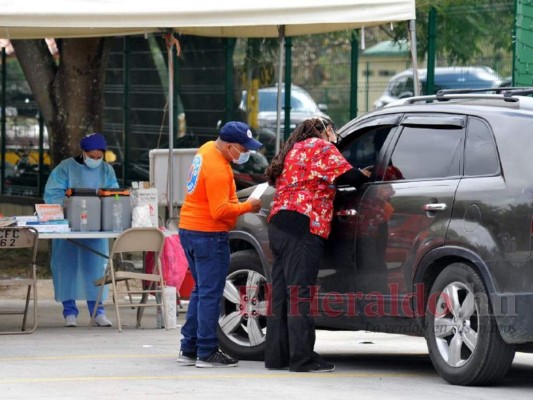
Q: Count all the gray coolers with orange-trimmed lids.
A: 2